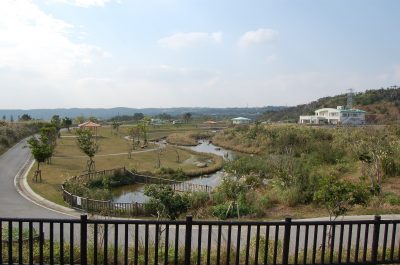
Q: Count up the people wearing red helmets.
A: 0